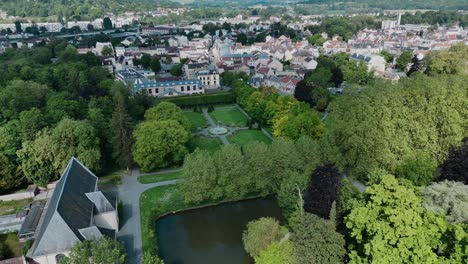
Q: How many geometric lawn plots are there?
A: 4